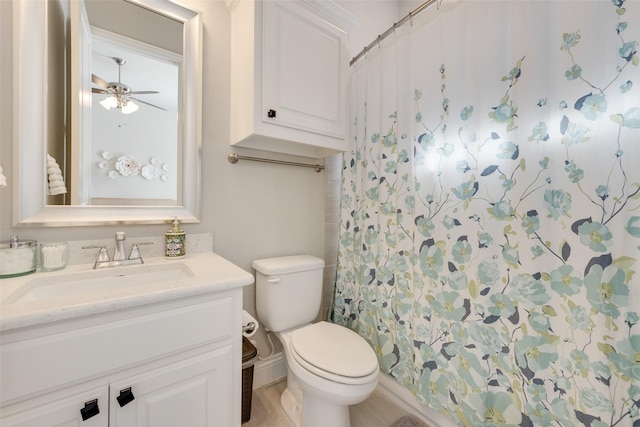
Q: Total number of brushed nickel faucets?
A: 1